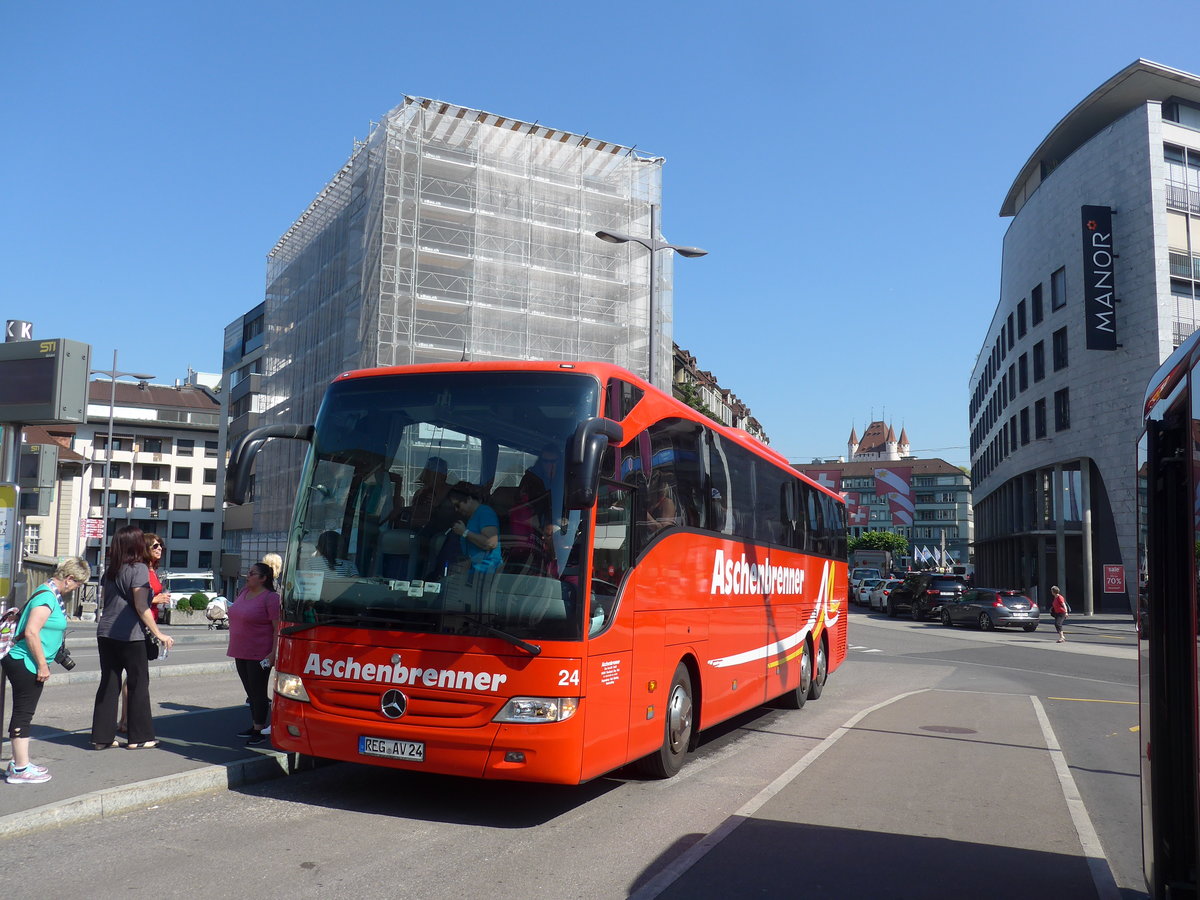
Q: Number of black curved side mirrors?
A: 2